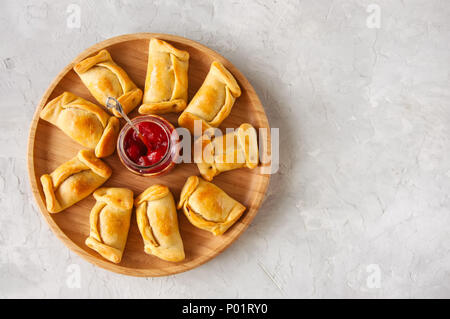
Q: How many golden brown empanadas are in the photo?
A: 9